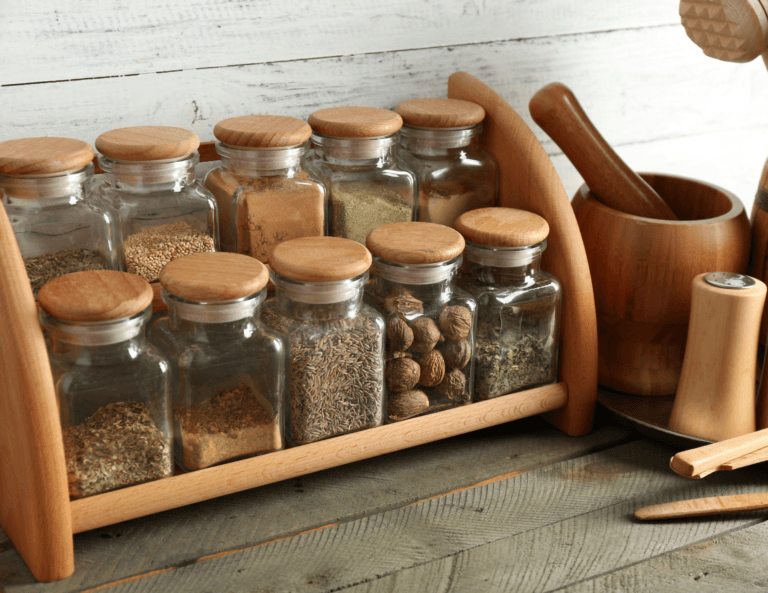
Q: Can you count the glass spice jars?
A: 10